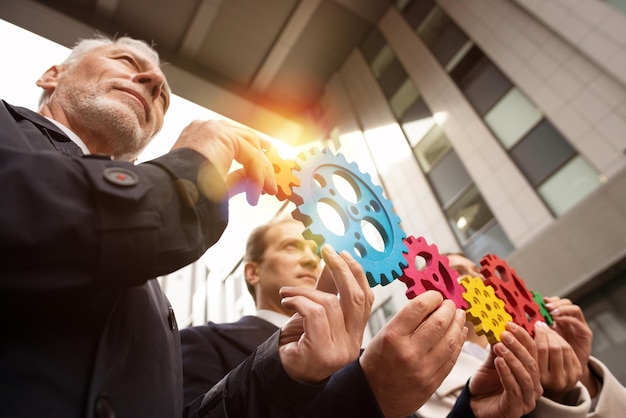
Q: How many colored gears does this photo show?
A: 6